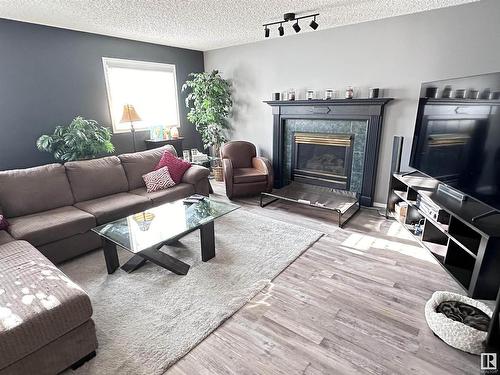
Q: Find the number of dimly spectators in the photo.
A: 0